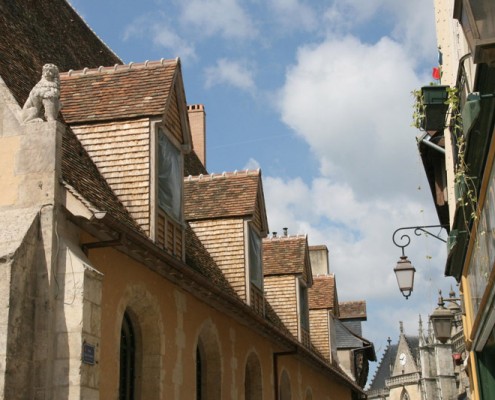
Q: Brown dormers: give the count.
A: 4